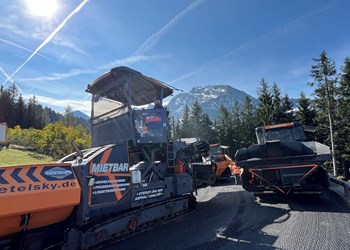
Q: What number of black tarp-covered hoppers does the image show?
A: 1